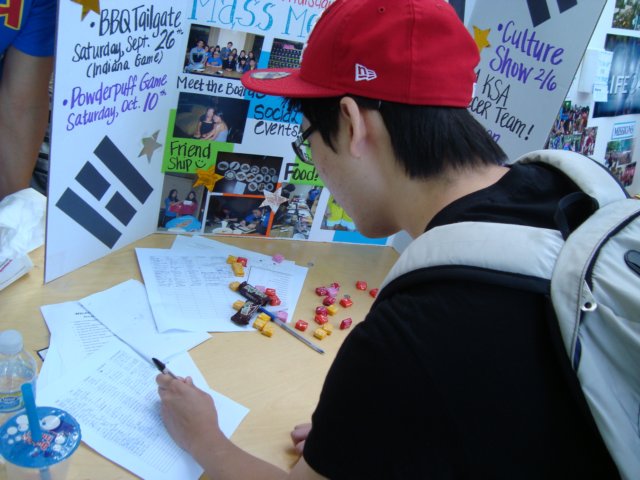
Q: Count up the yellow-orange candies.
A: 10